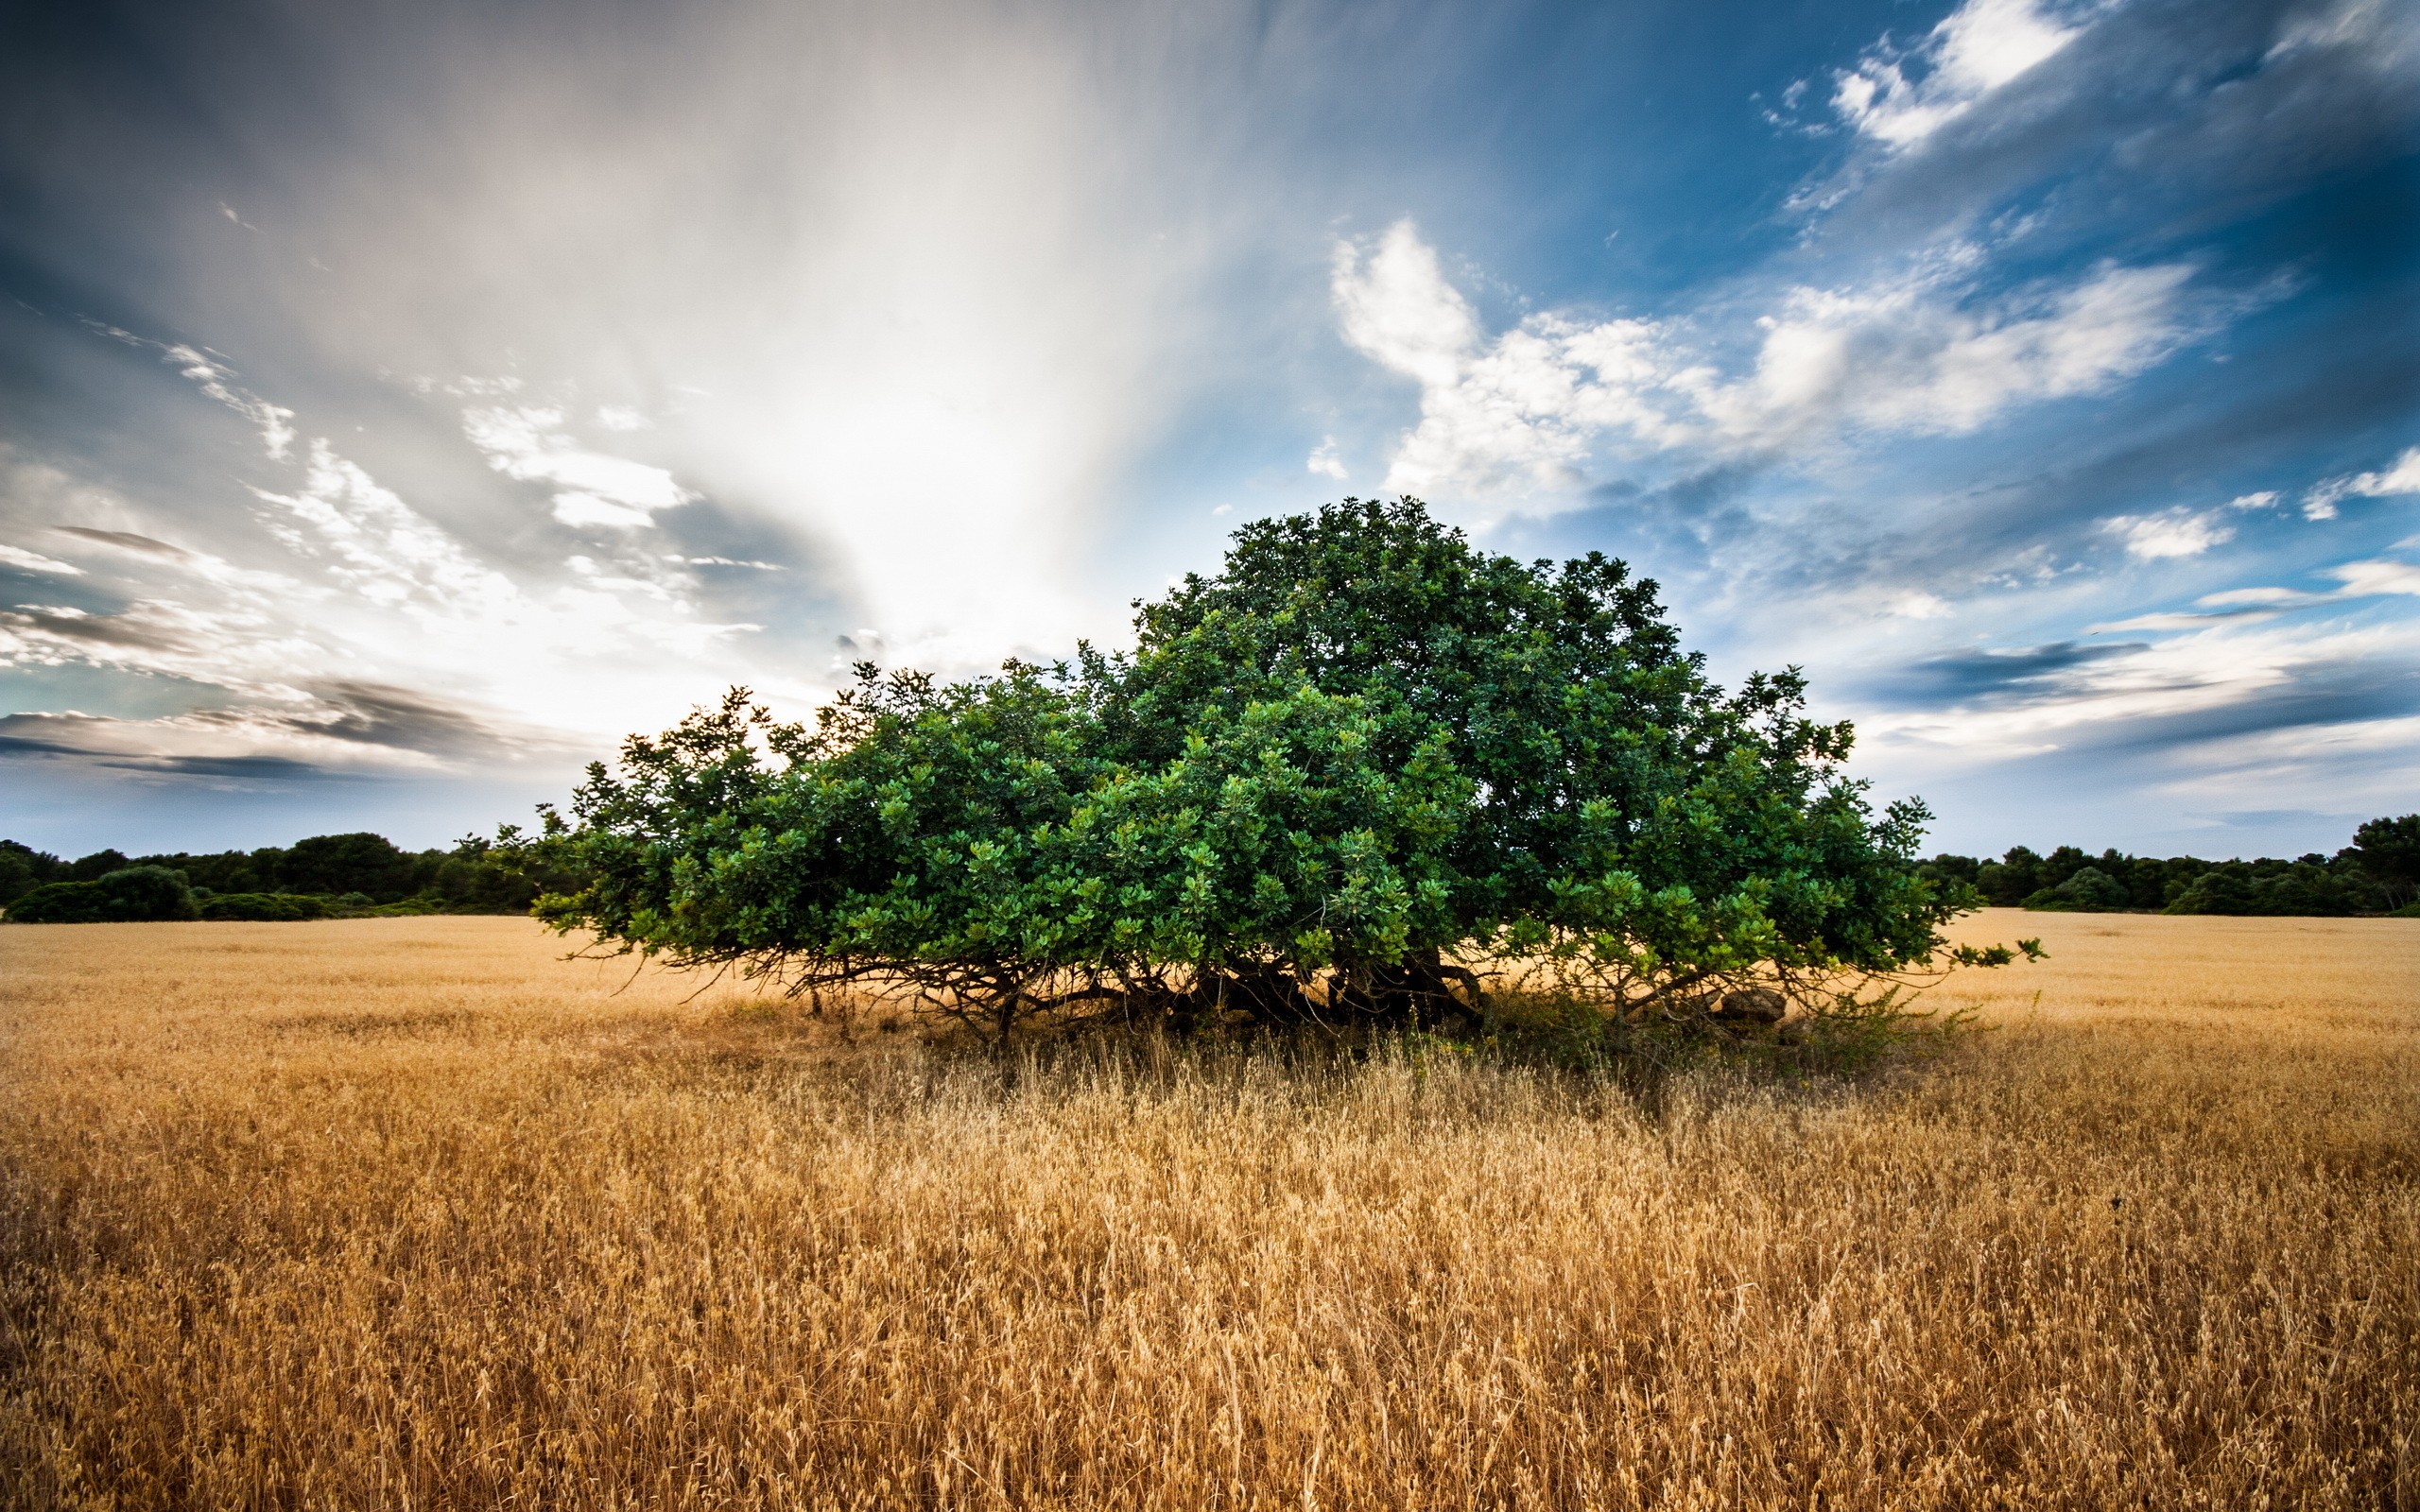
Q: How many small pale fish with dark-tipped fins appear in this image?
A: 0